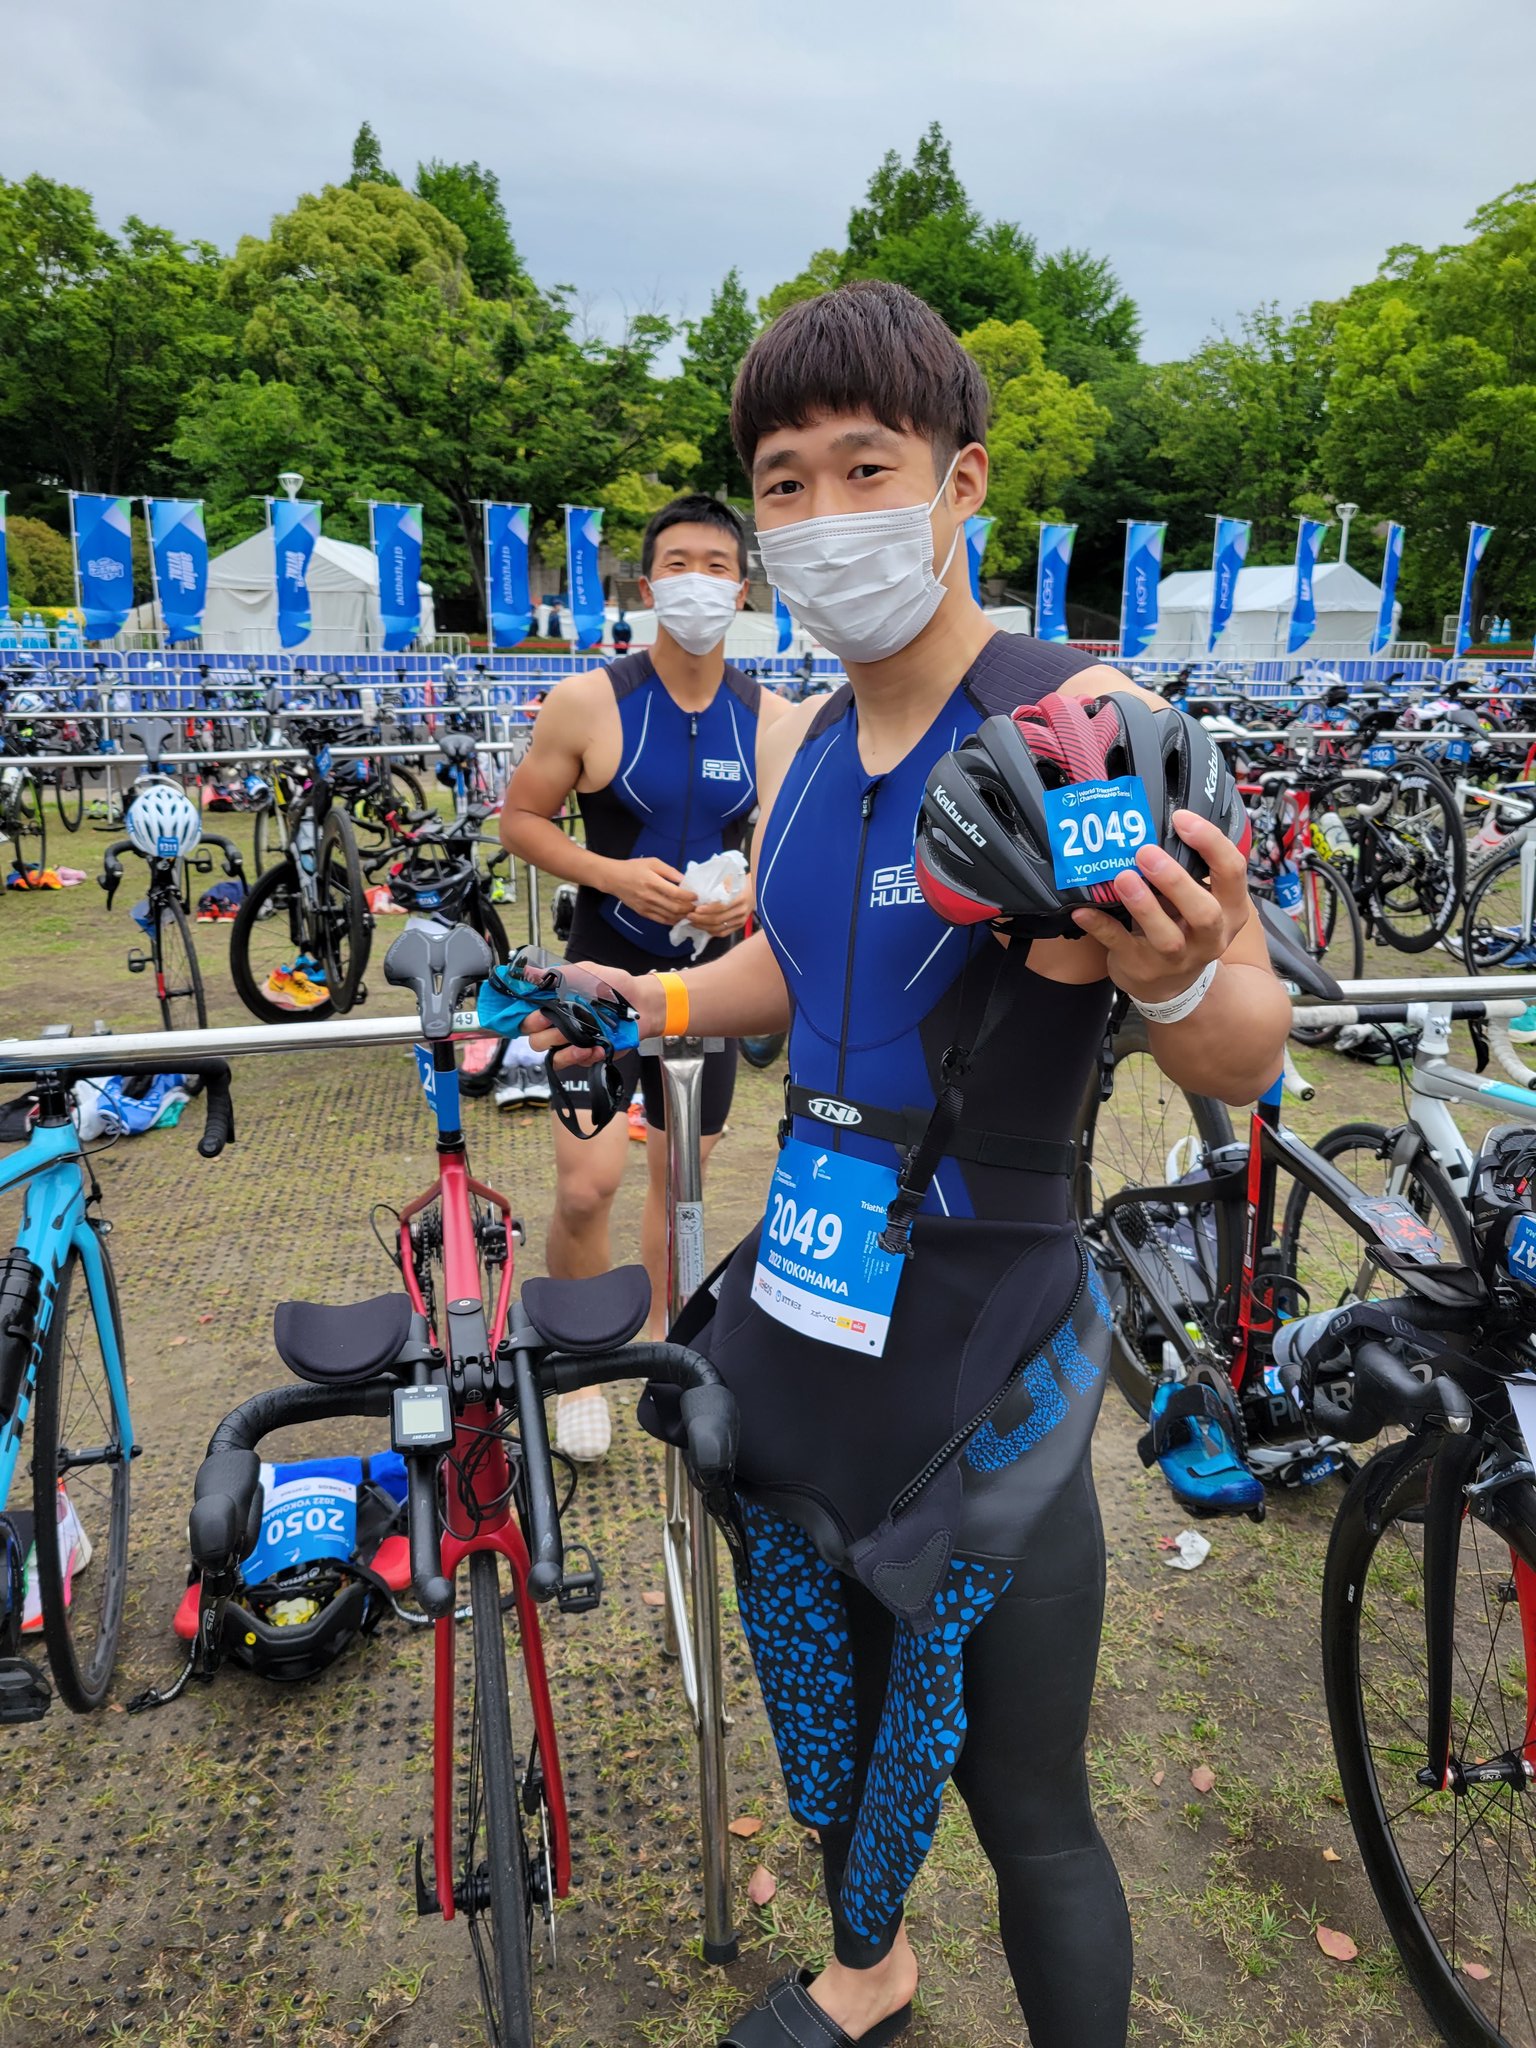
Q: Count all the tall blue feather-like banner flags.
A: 15